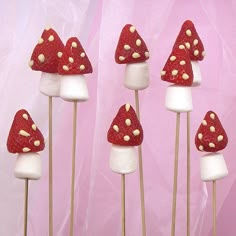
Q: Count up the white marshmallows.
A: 8